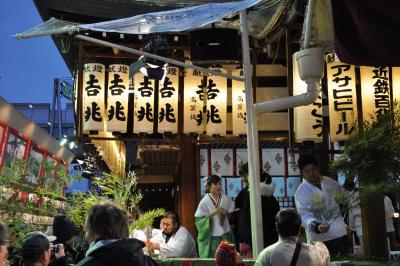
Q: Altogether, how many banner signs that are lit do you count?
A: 11